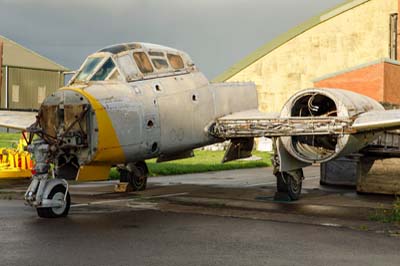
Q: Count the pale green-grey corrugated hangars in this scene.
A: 1